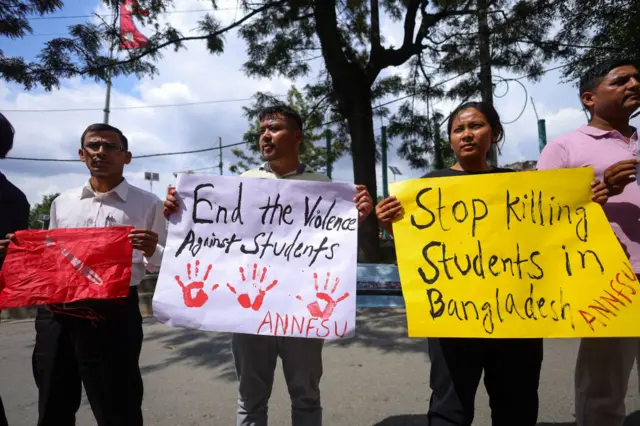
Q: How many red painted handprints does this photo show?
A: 3